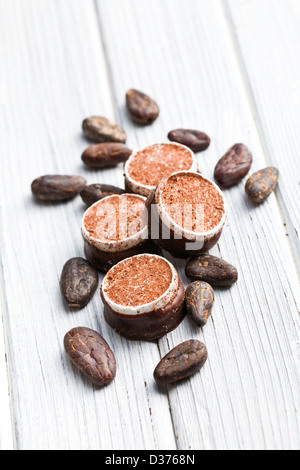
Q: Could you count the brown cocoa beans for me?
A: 13